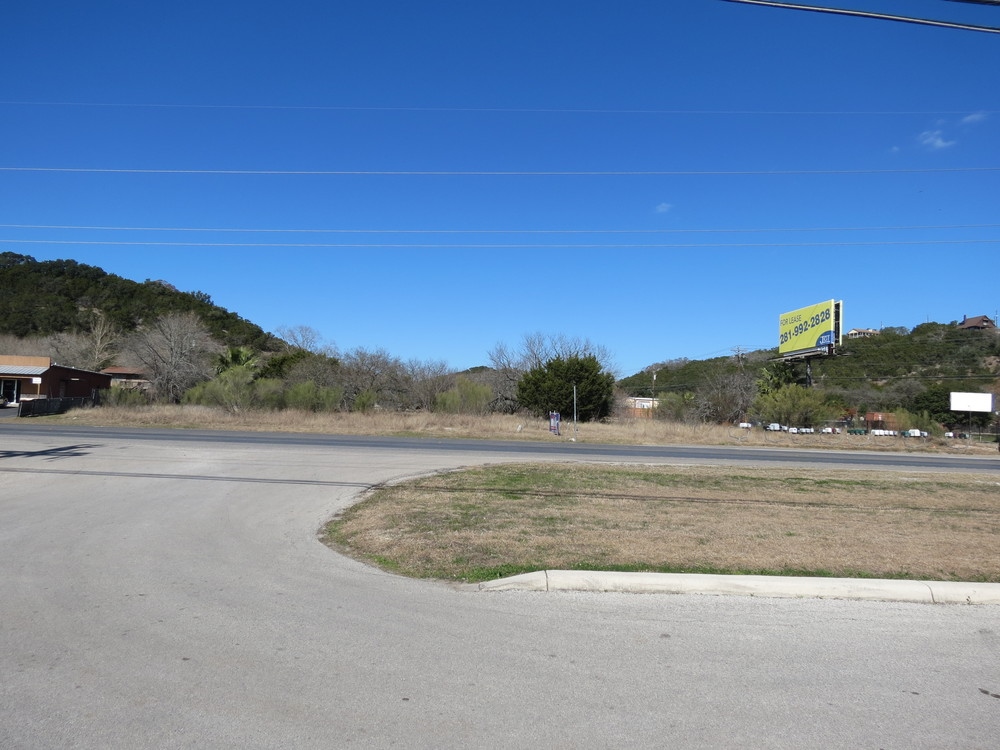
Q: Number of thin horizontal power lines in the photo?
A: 4